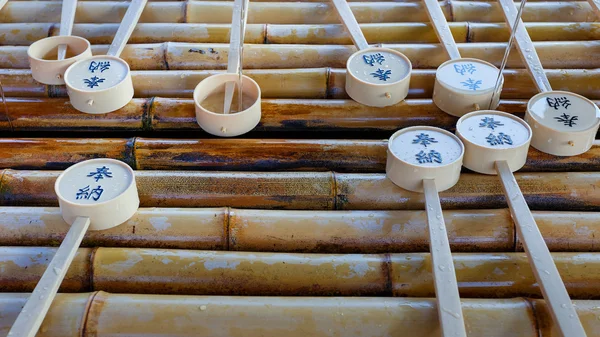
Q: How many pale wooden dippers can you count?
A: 9